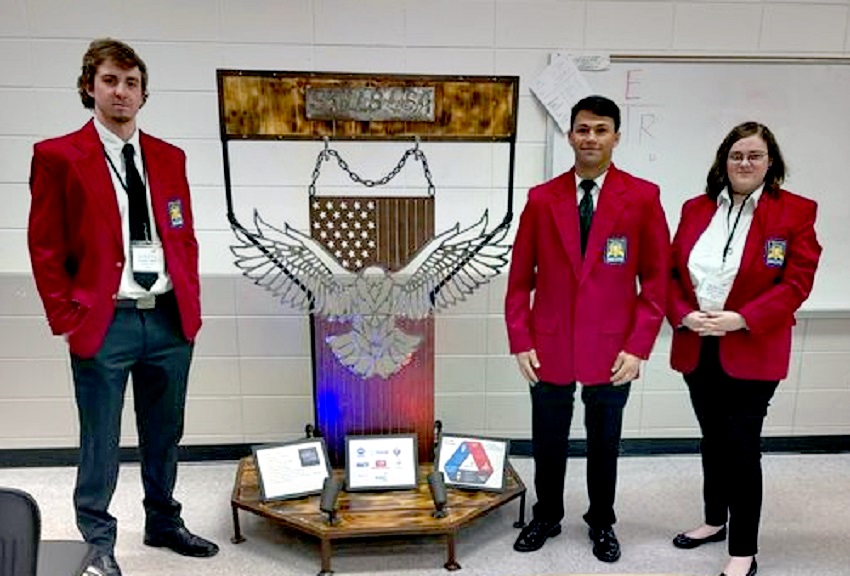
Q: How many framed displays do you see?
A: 3